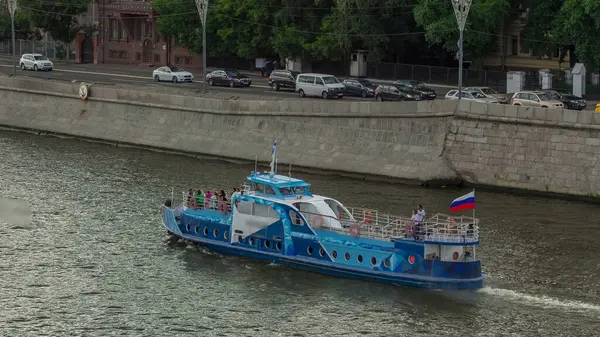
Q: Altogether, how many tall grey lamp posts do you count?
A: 3